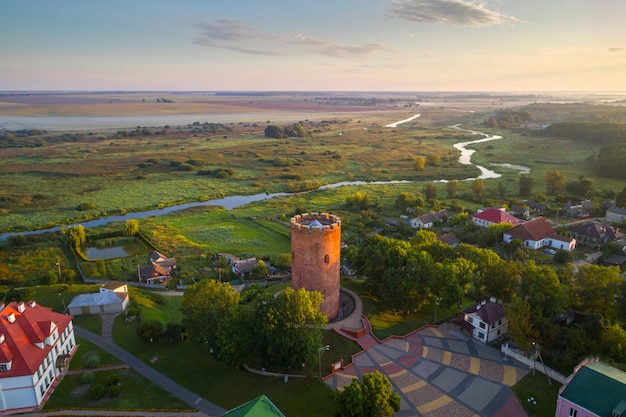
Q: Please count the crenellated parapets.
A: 1